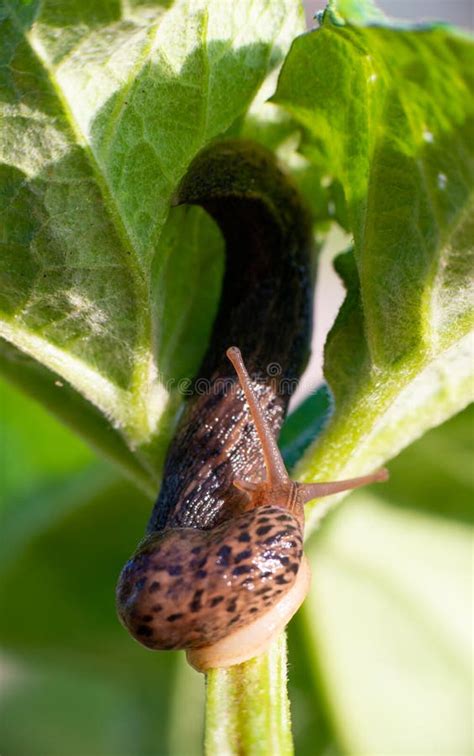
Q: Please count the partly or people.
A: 0